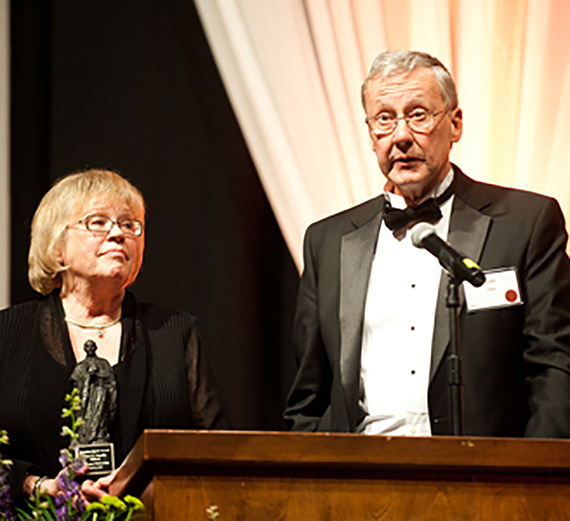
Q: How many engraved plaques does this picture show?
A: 1